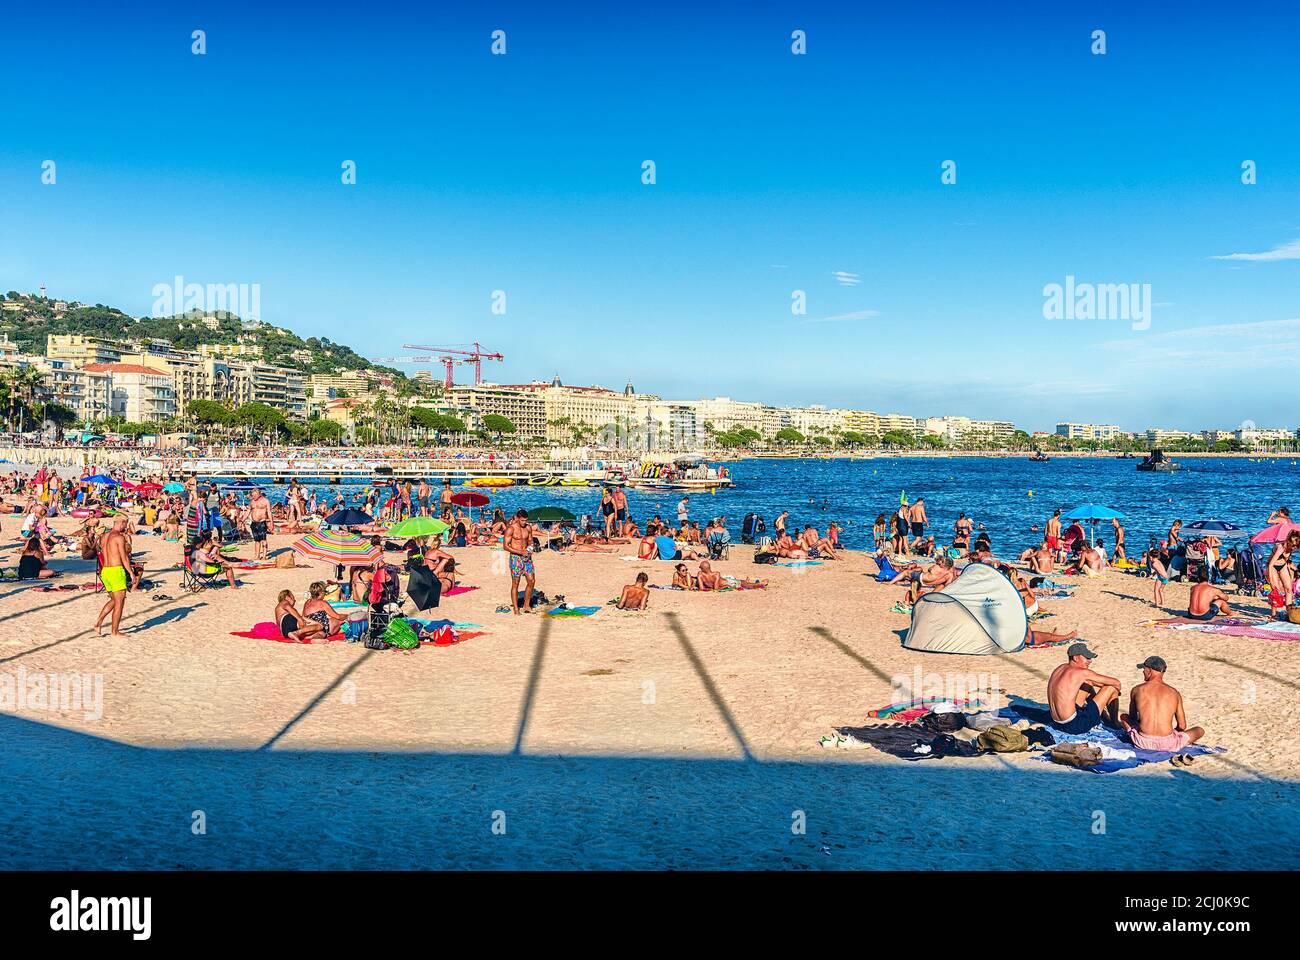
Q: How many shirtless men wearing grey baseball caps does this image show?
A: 2